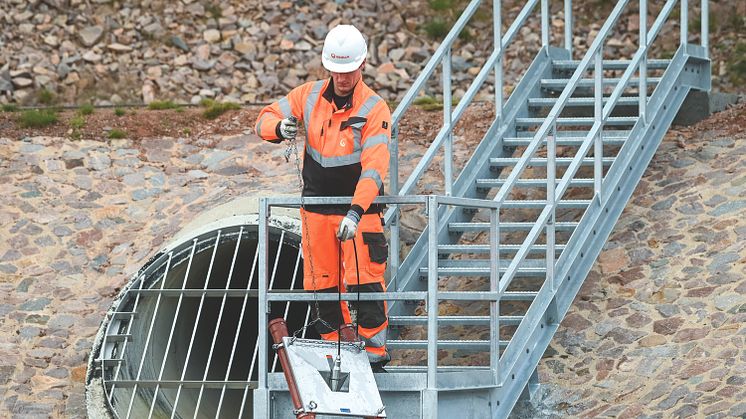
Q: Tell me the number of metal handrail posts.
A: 13